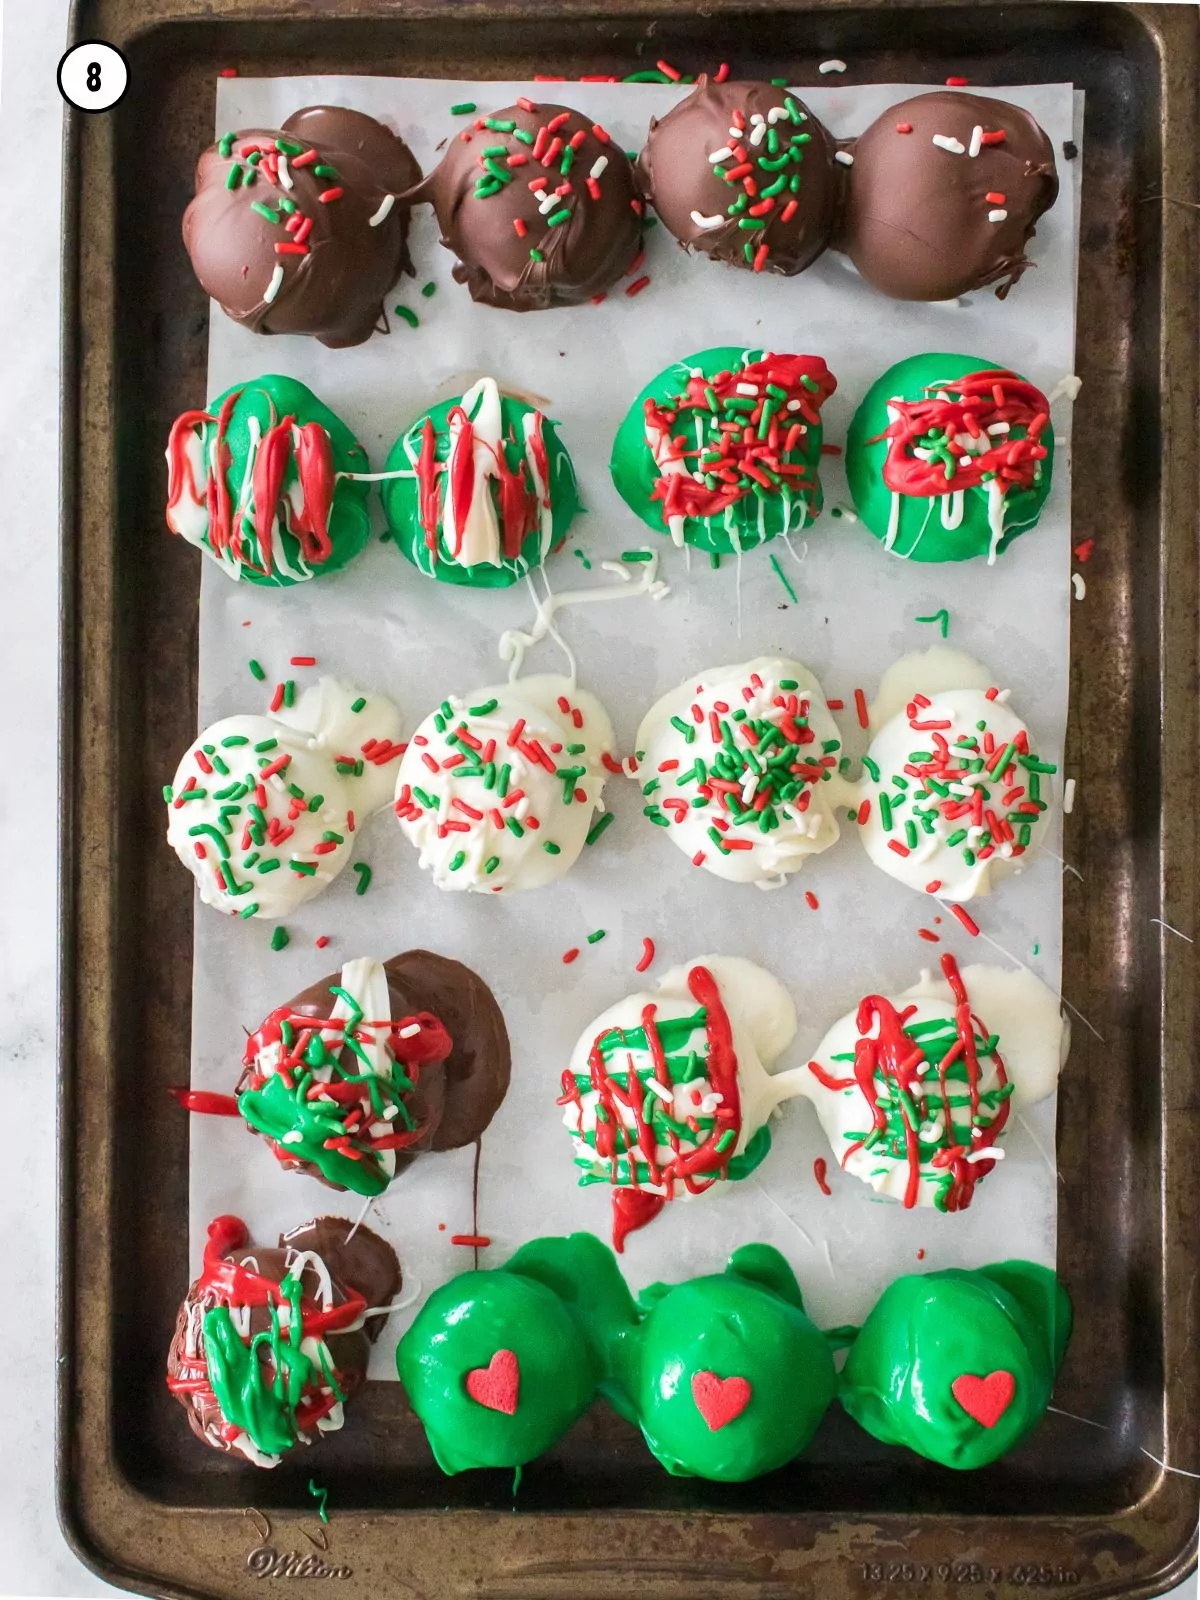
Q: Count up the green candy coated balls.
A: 7